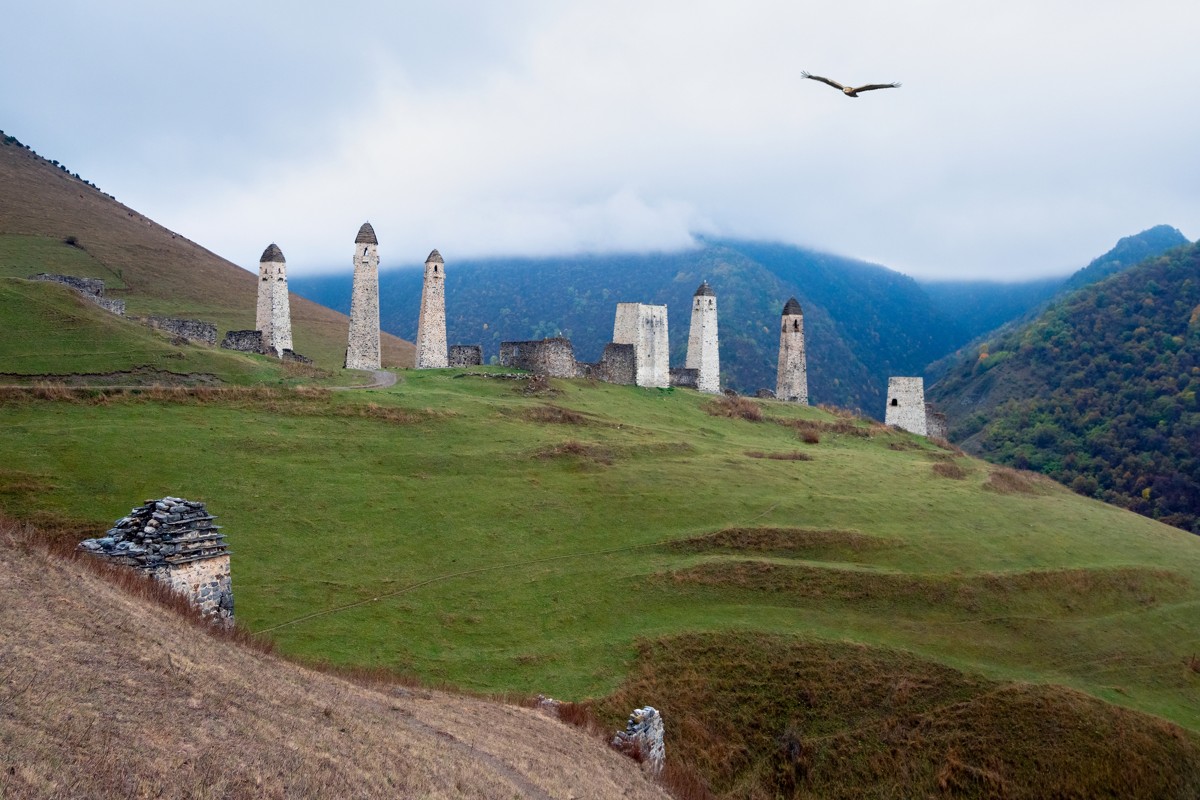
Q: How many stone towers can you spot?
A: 7